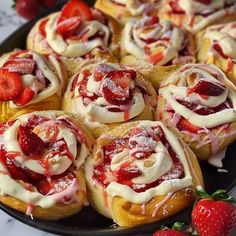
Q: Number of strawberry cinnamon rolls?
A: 10